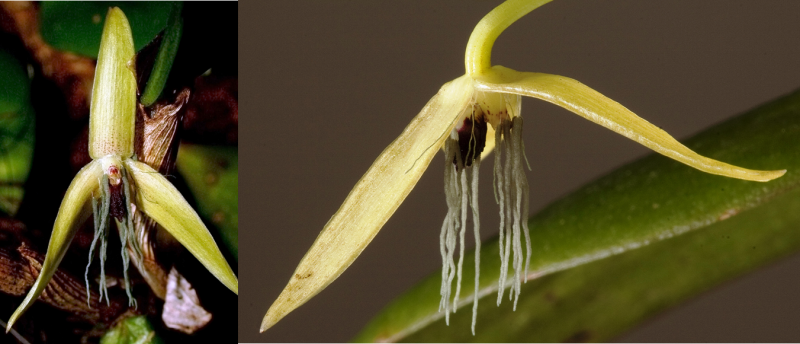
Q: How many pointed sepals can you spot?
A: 5